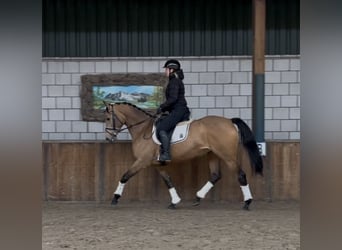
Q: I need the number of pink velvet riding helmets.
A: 0